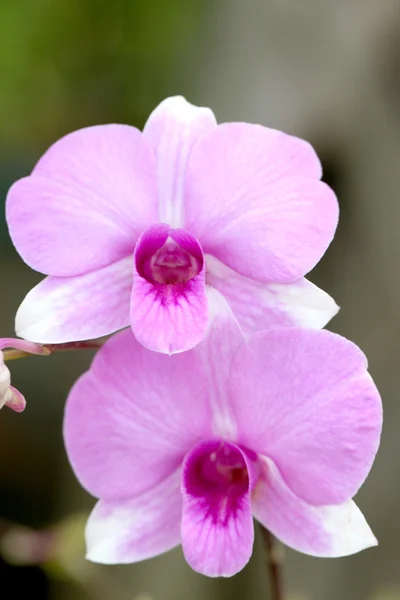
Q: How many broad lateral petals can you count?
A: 4